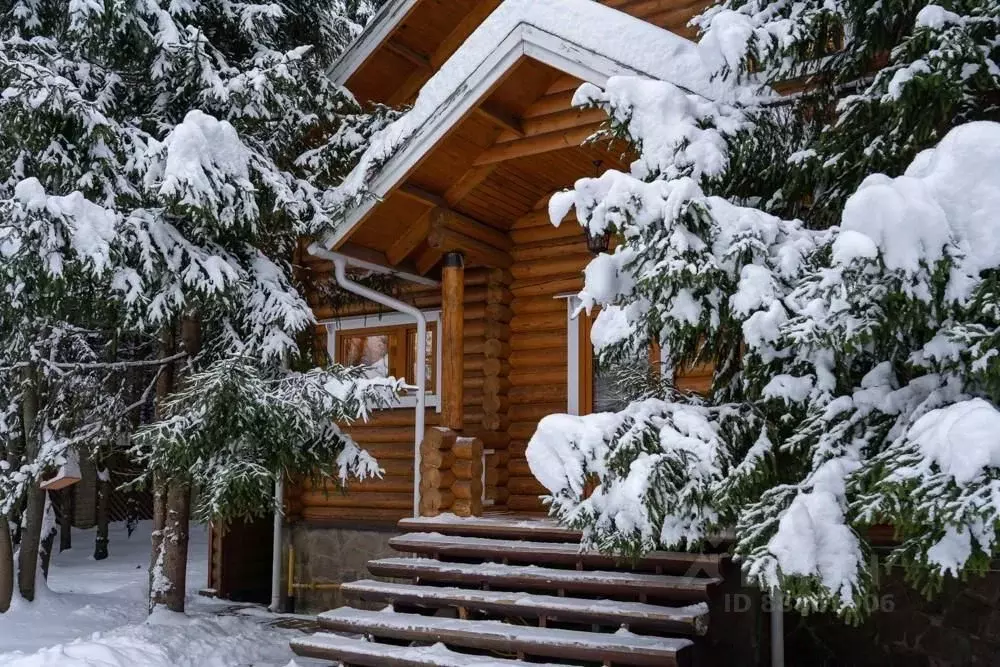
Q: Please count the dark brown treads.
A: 6